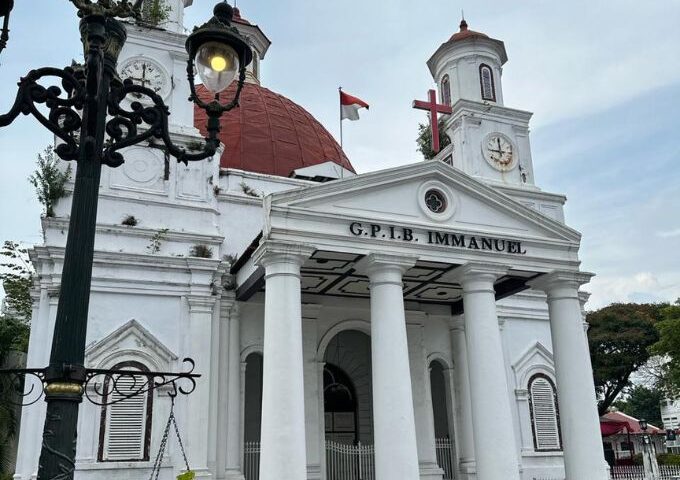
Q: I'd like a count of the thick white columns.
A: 4